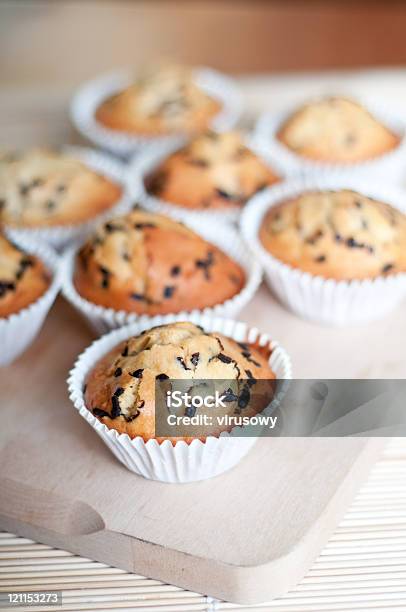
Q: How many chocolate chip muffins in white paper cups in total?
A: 8